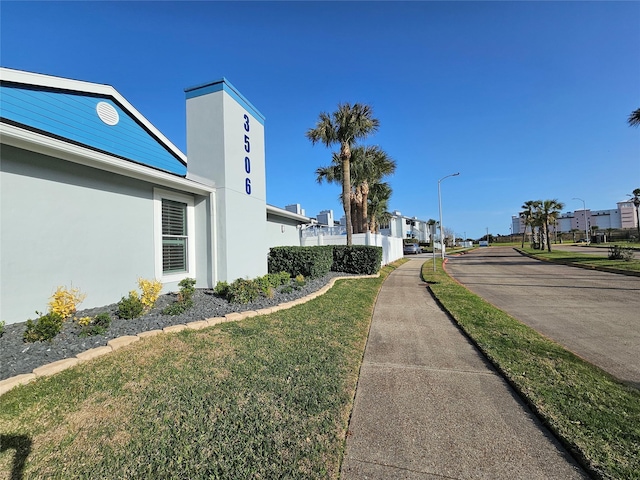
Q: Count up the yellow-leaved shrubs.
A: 2